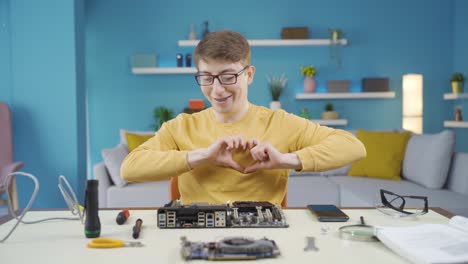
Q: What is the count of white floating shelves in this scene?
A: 6